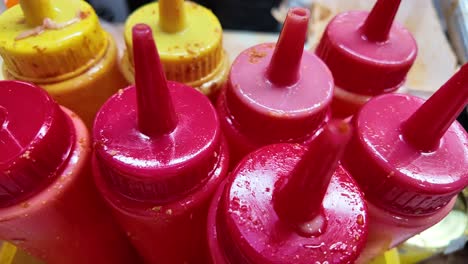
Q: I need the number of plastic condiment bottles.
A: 8